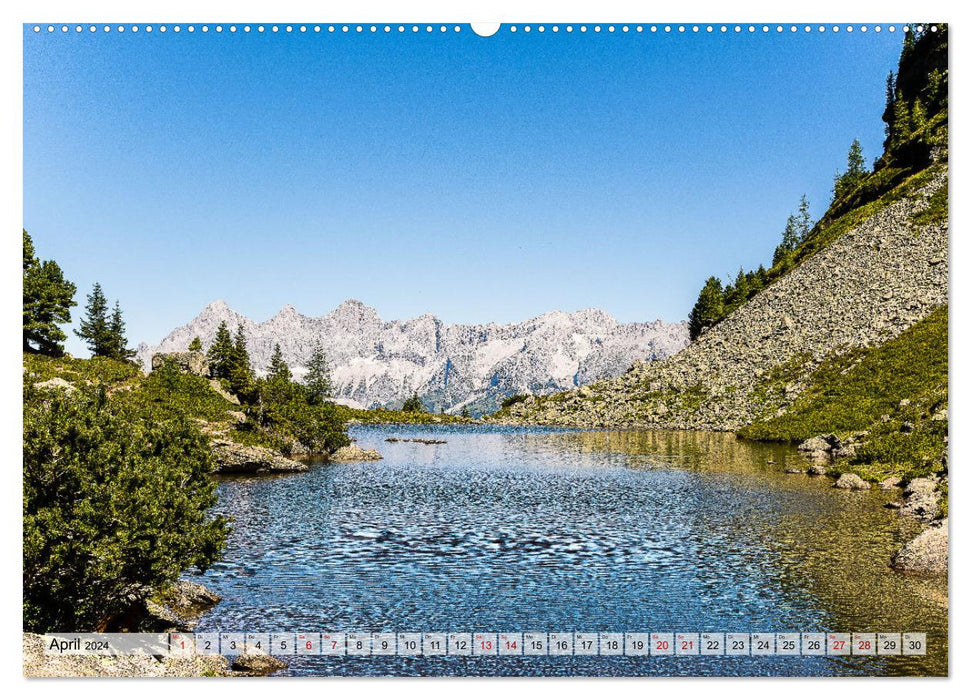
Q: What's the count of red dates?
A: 9